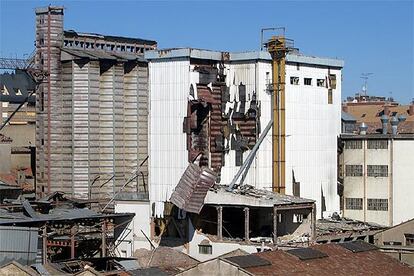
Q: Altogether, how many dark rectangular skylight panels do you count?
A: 3